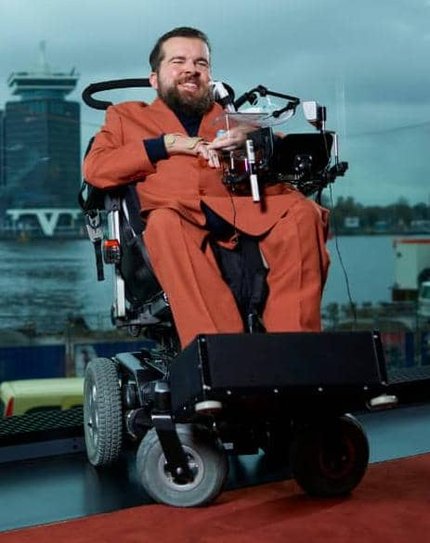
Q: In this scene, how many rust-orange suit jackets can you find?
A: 1